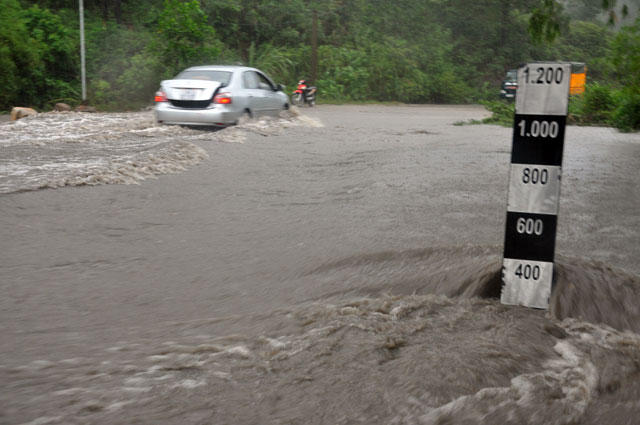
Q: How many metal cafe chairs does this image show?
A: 0